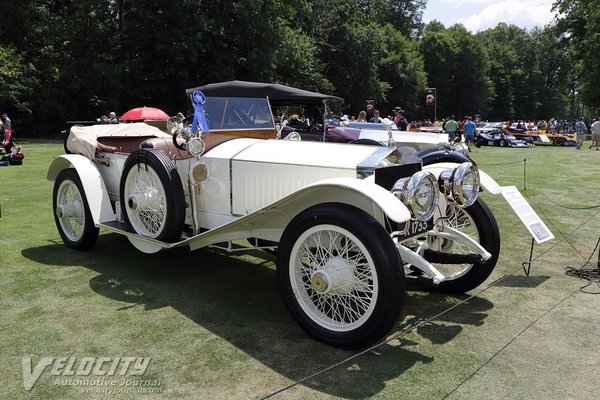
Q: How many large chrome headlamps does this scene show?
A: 2